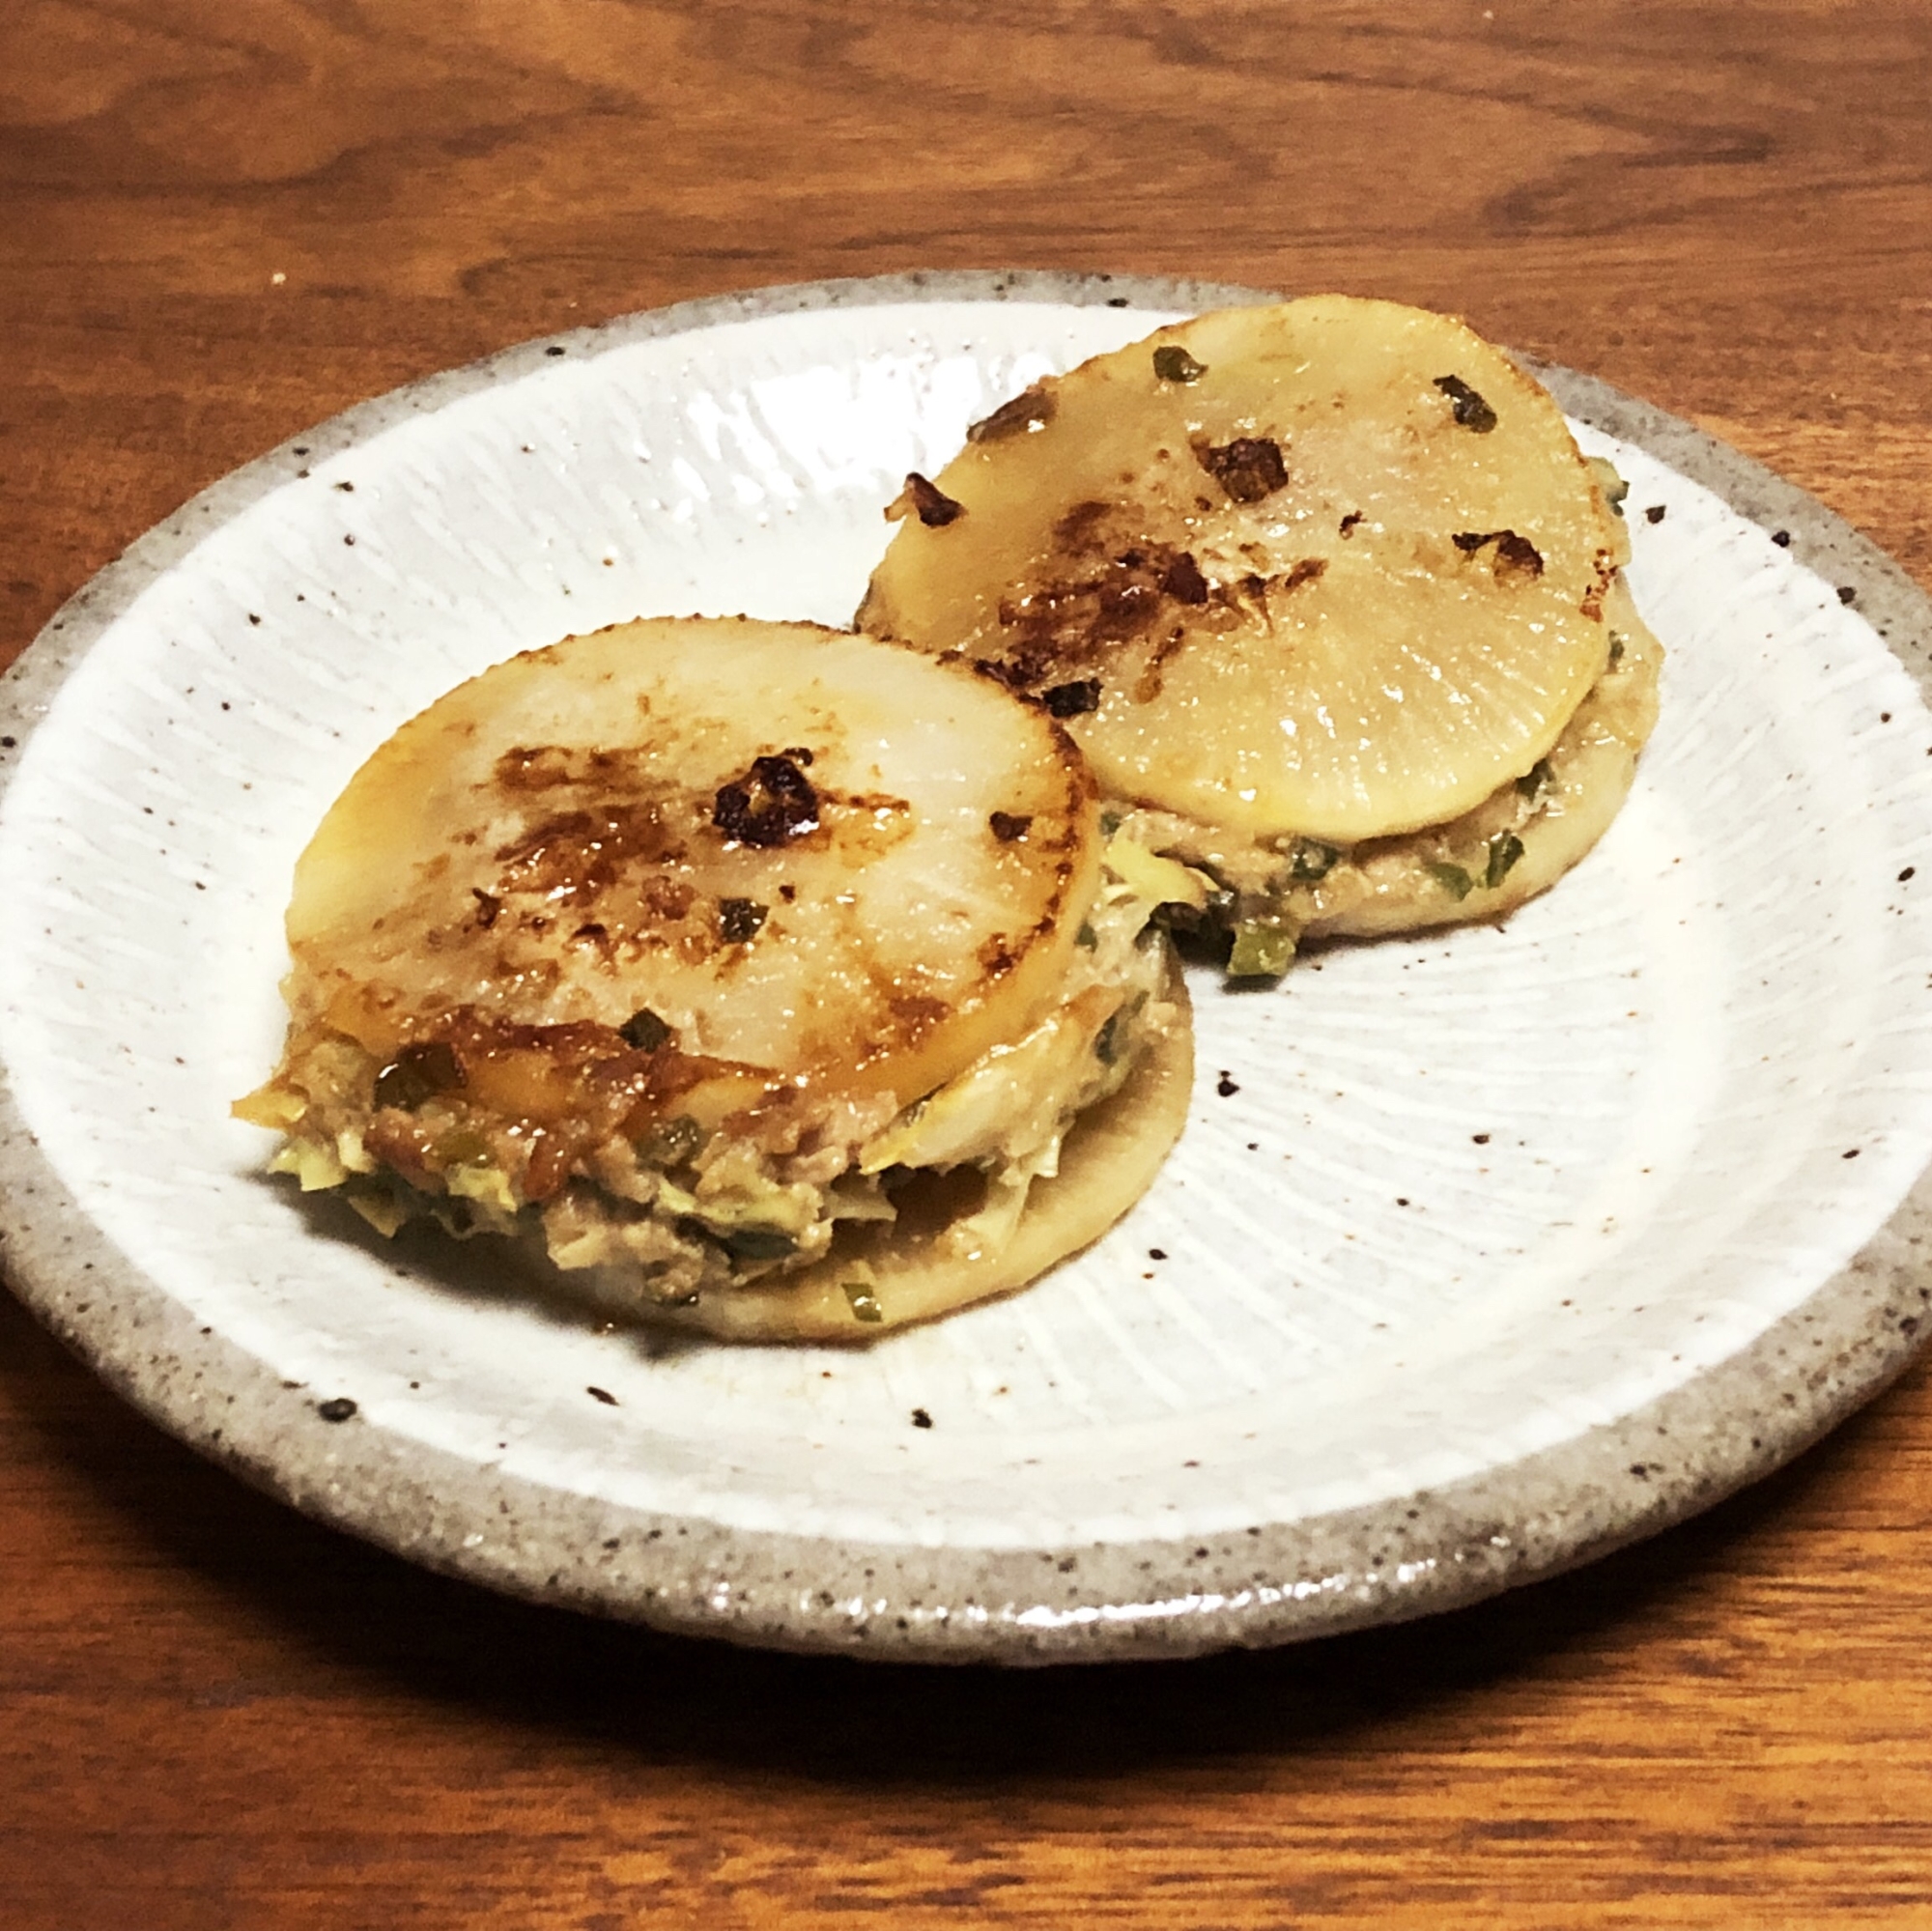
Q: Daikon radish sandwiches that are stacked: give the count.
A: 2